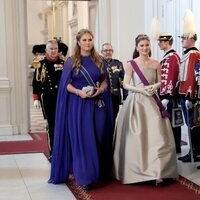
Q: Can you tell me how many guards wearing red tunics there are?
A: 2